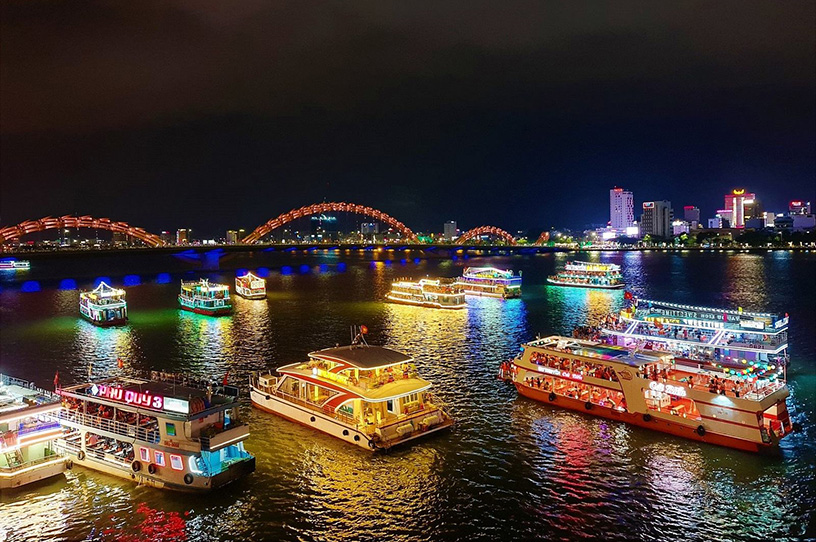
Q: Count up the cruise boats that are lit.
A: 12